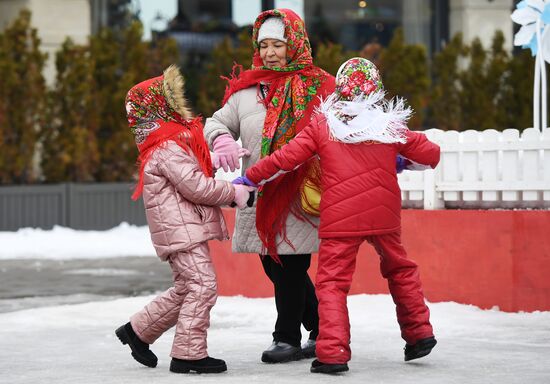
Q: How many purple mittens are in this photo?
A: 2